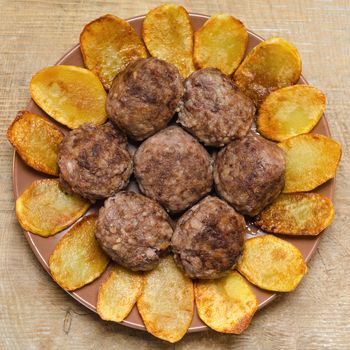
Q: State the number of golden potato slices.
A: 15